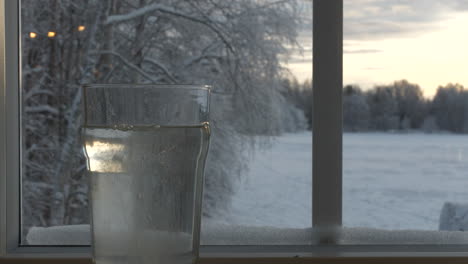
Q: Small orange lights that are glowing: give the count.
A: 3